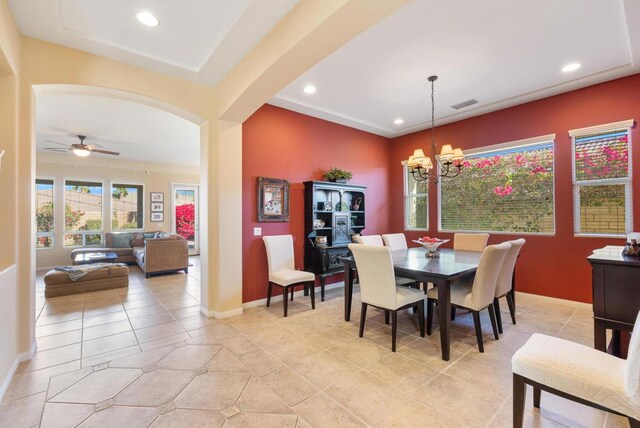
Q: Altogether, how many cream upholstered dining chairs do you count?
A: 8